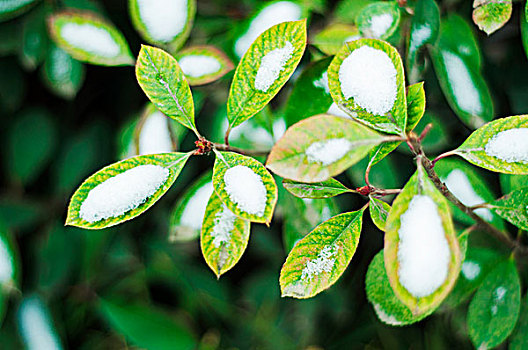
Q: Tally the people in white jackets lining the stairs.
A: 0